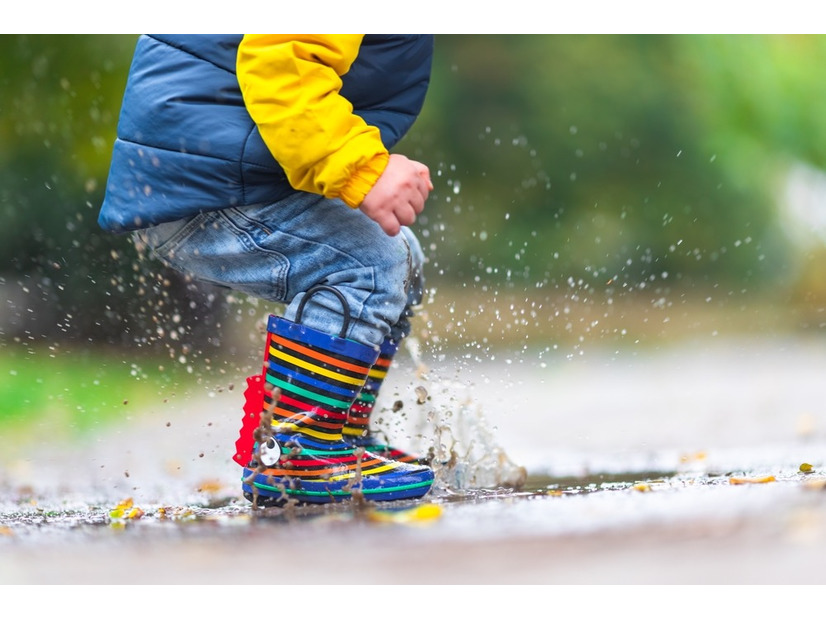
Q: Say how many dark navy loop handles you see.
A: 1